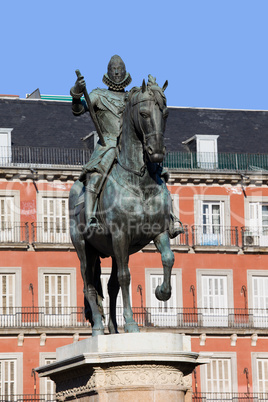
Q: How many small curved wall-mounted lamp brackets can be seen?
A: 7